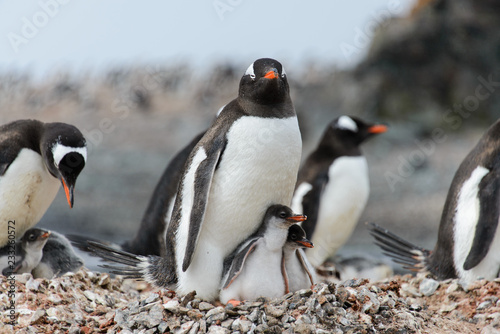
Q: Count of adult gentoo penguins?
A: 5